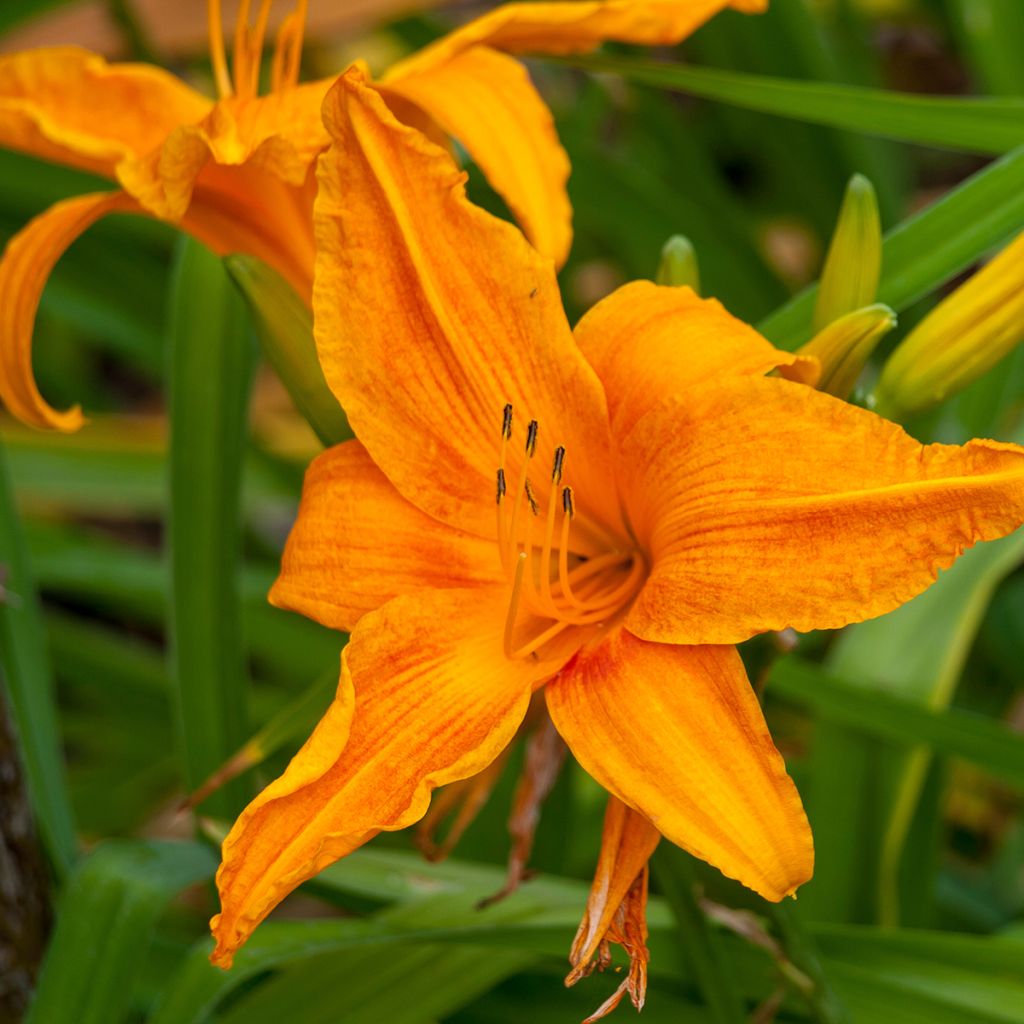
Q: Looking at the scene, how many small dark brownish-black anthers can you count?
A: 6